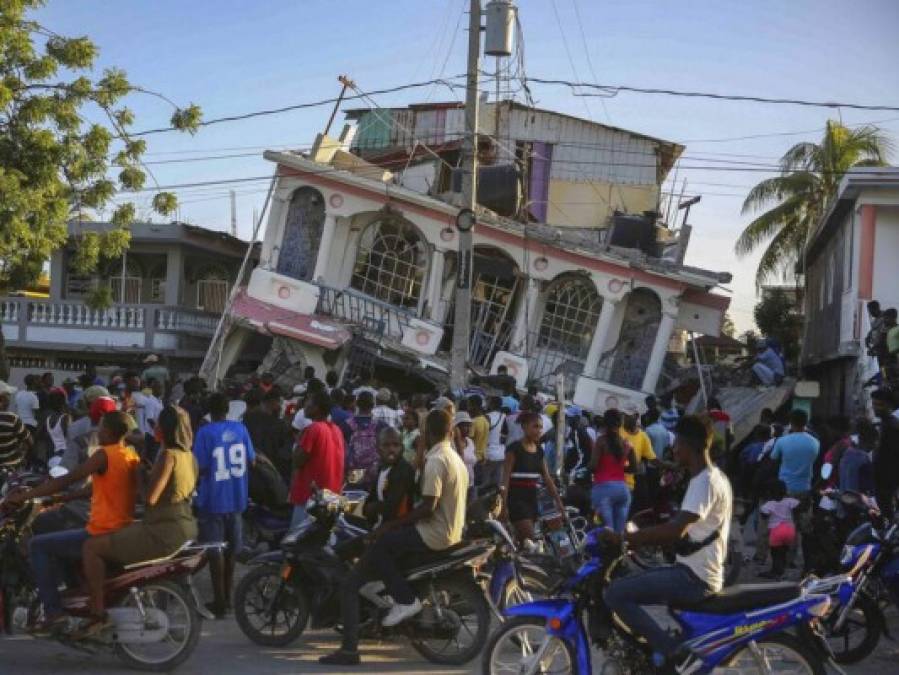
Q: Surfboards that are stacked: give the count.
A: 0